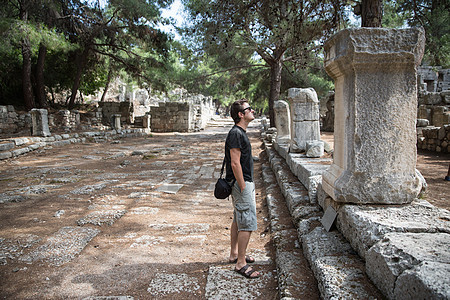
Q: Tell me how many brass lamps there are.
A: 0